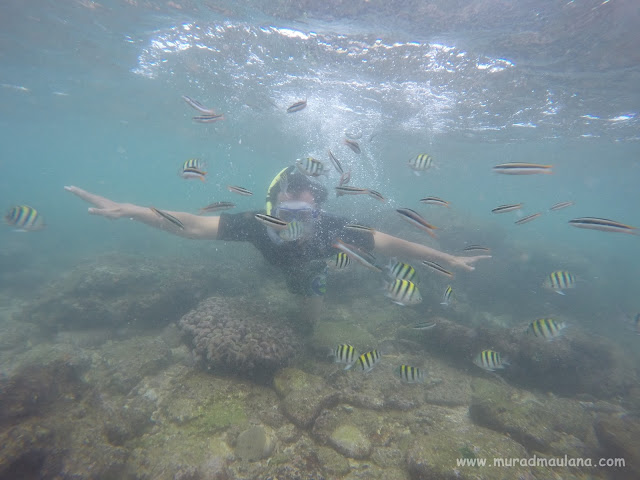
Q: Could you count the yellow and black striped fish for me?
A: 15